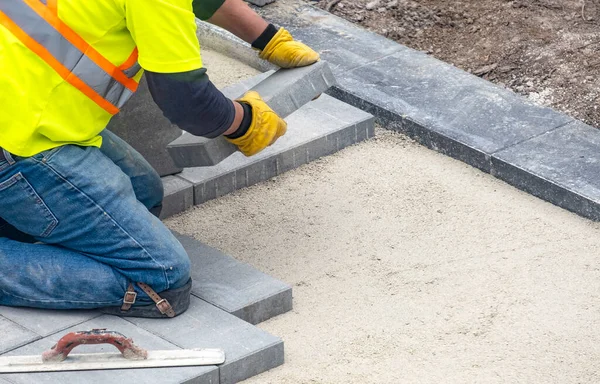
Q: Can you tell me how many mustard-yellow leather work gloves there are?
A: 2